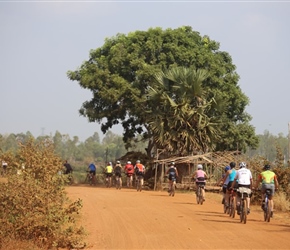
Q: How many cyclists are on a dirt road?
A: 12